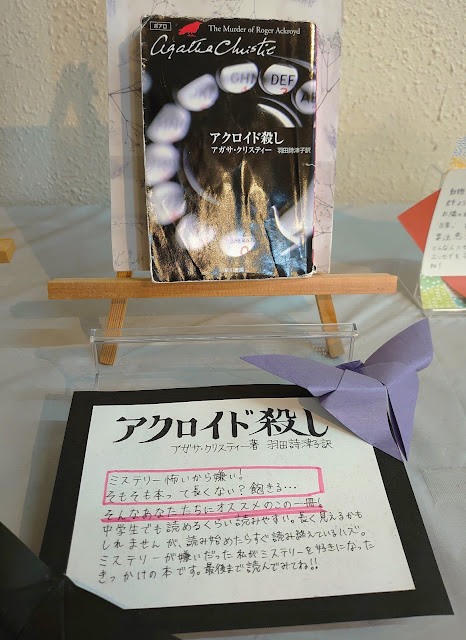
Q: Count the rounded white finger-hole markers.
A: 9